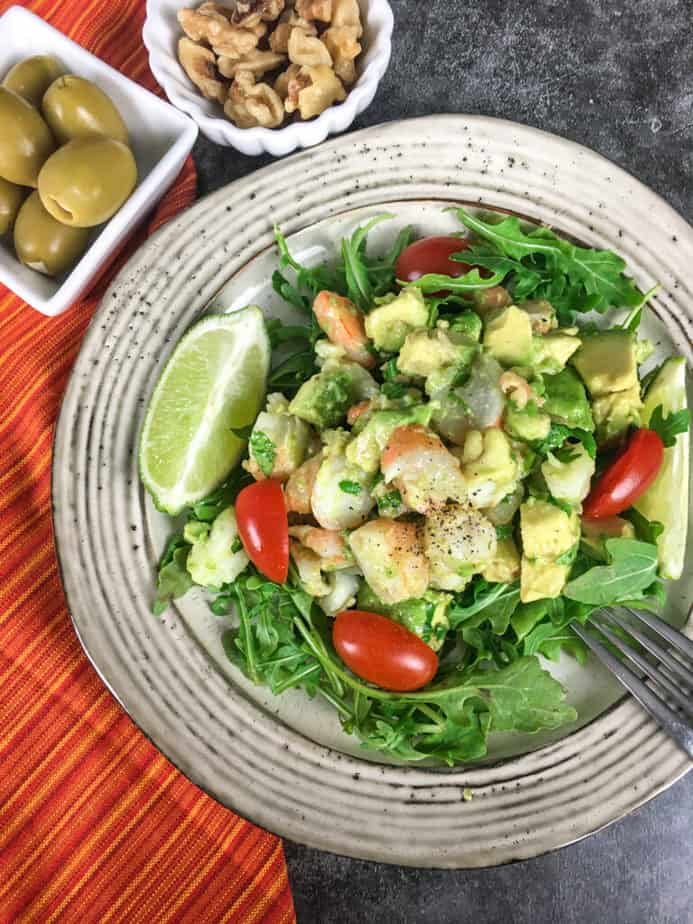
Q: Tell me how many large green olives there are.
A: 6